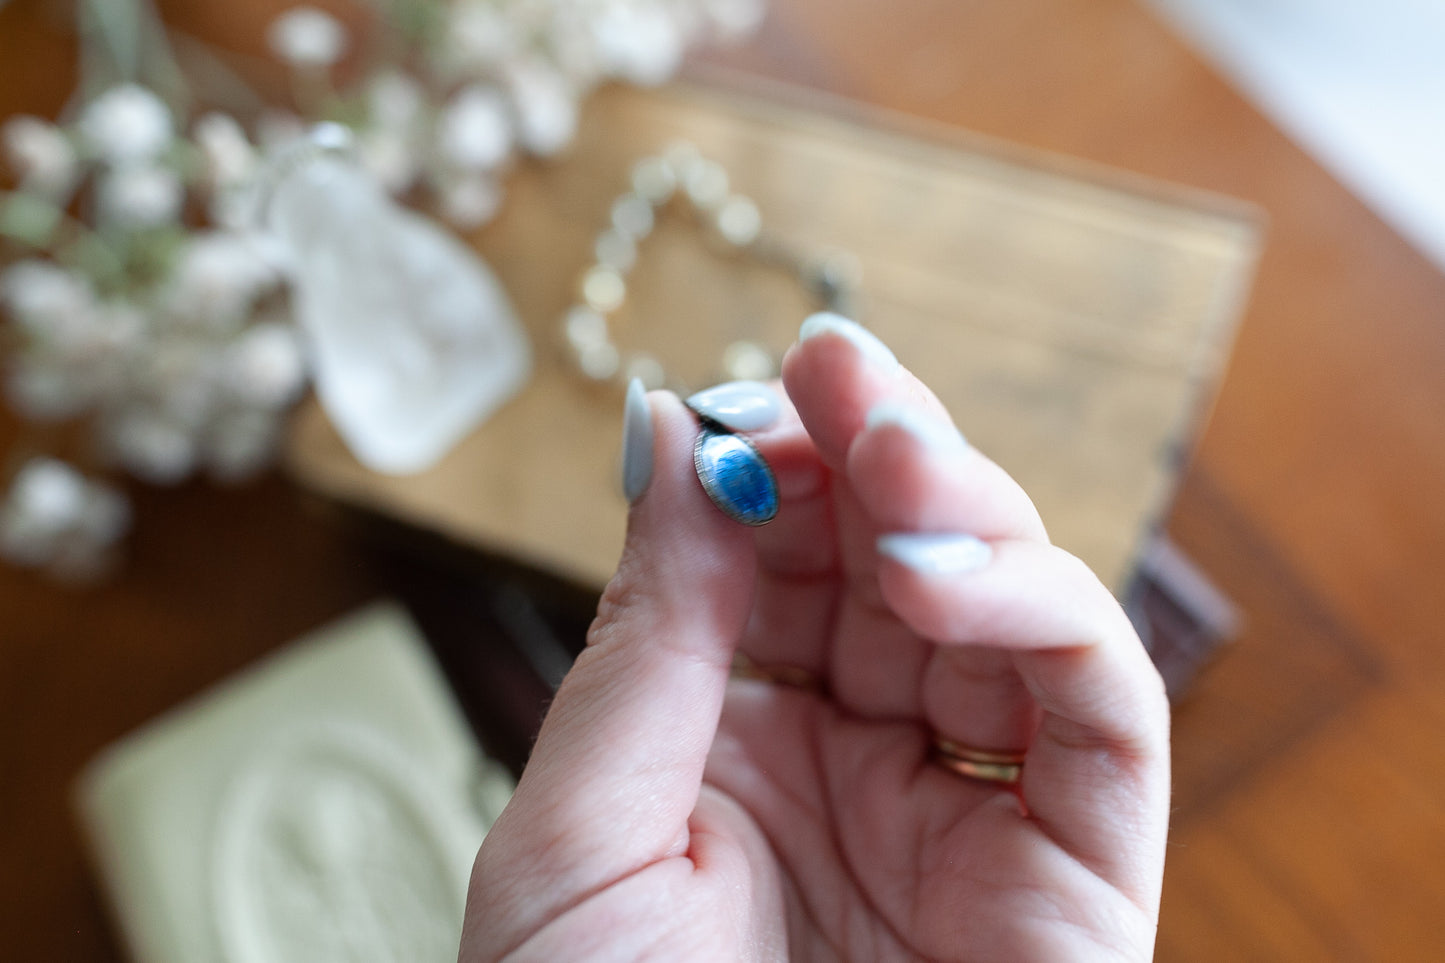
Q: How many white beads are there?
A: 11